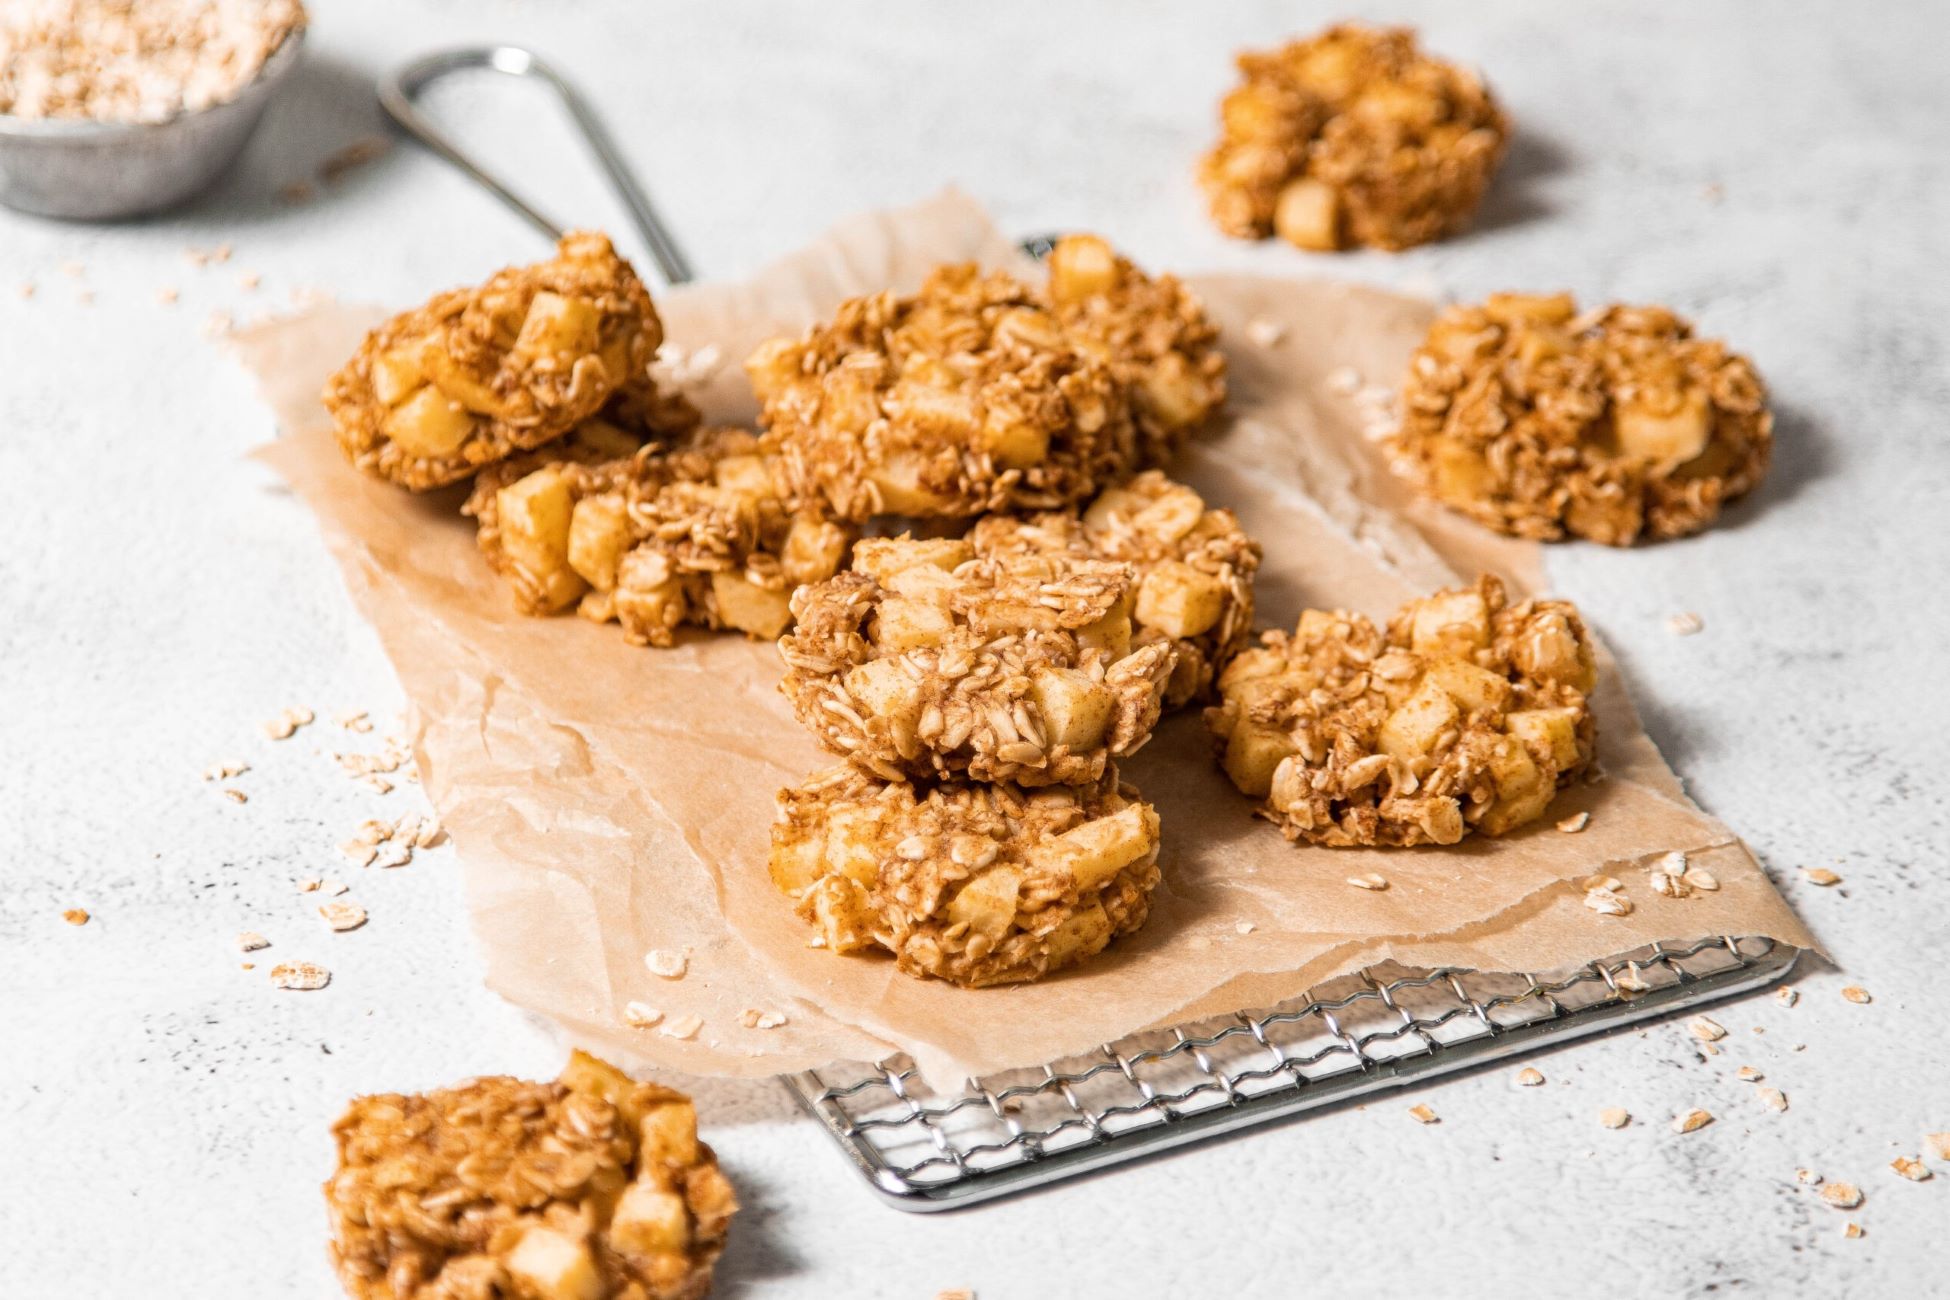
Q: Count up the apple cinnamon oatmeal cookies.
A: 11